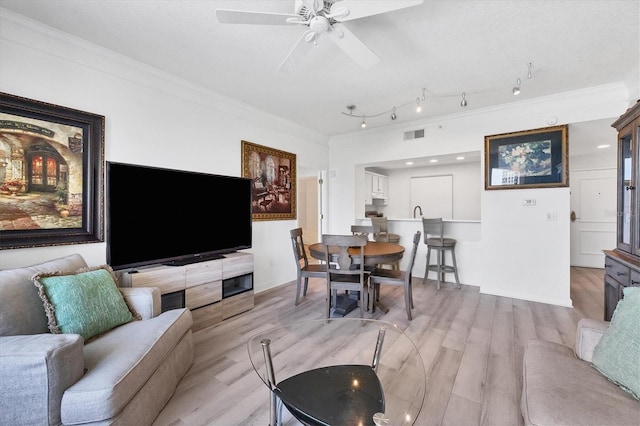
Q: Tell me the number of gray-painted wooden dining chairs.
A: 4